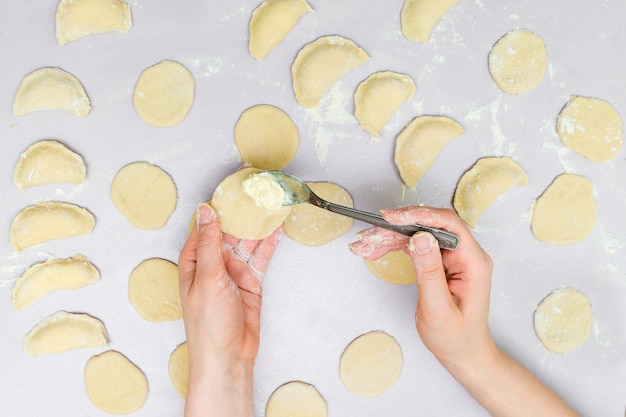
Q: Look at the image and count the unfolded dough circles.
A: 15